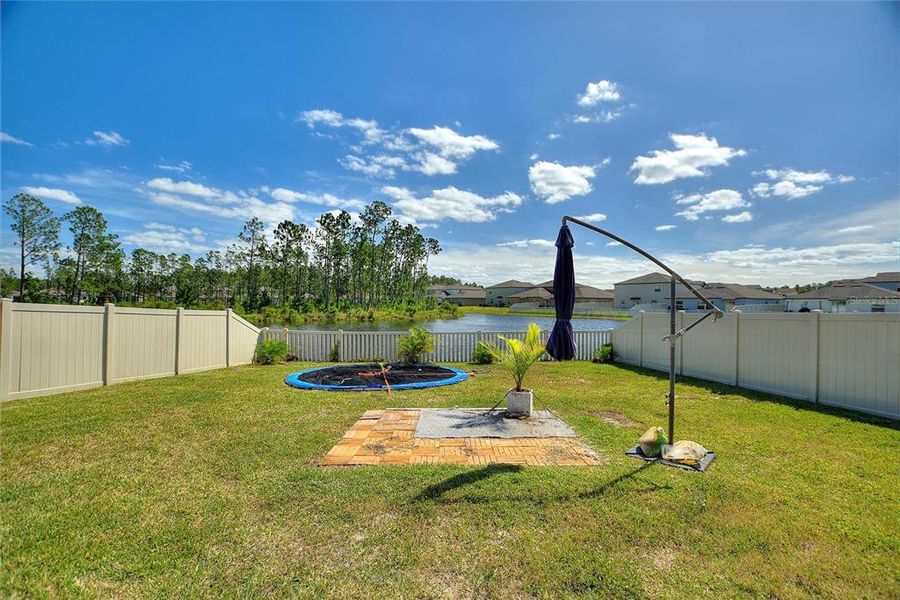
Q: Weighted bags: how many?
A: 2